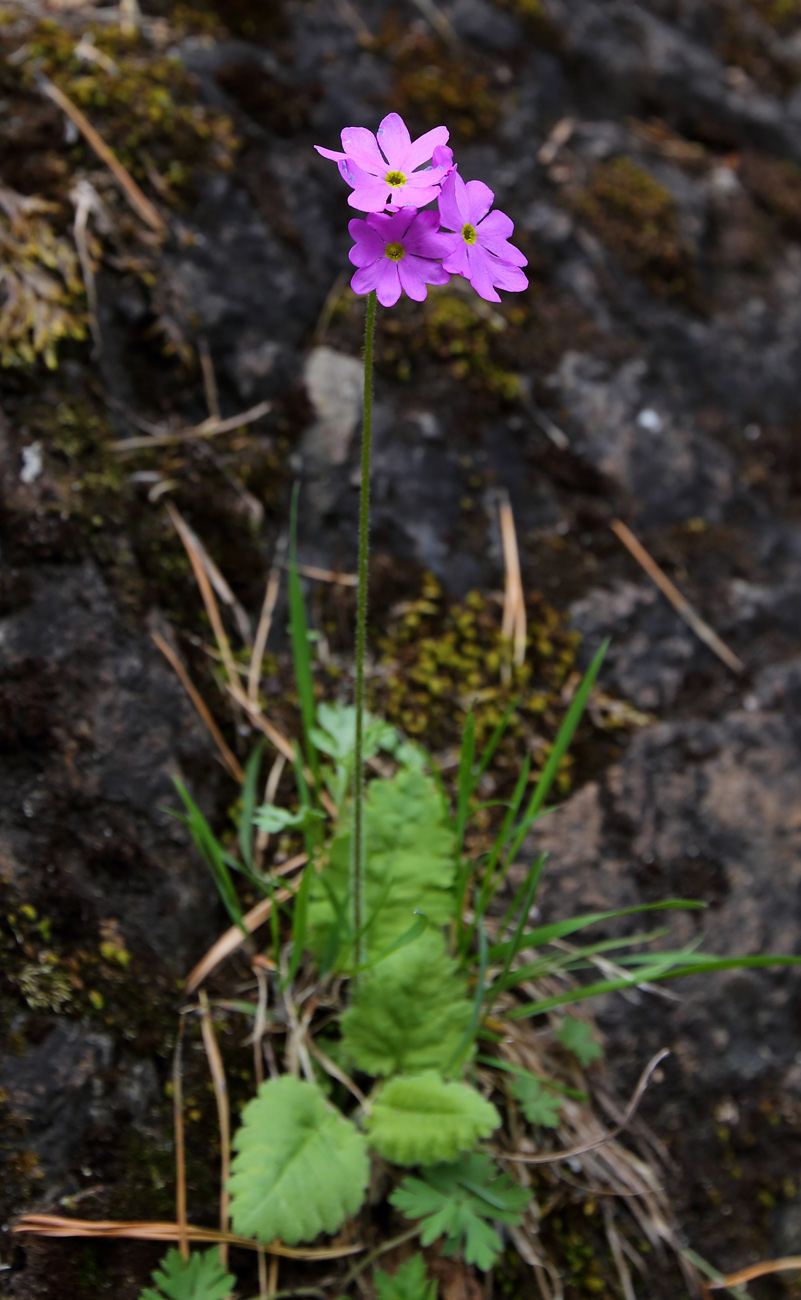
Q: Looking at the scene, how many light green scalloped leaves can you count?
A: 4